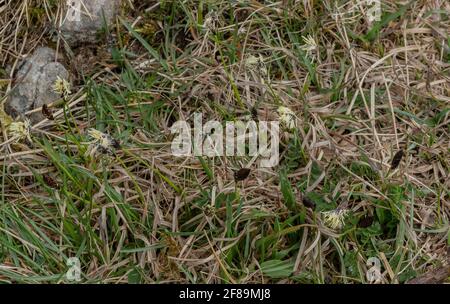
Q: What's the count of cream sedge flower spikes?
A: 7